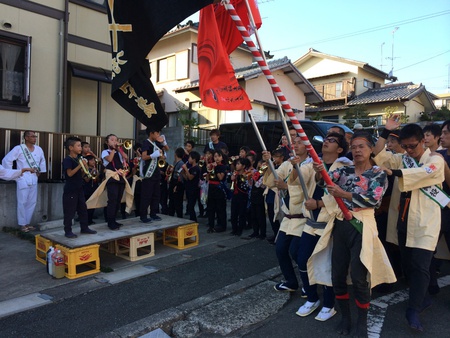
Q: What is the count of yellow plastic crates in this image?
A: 3